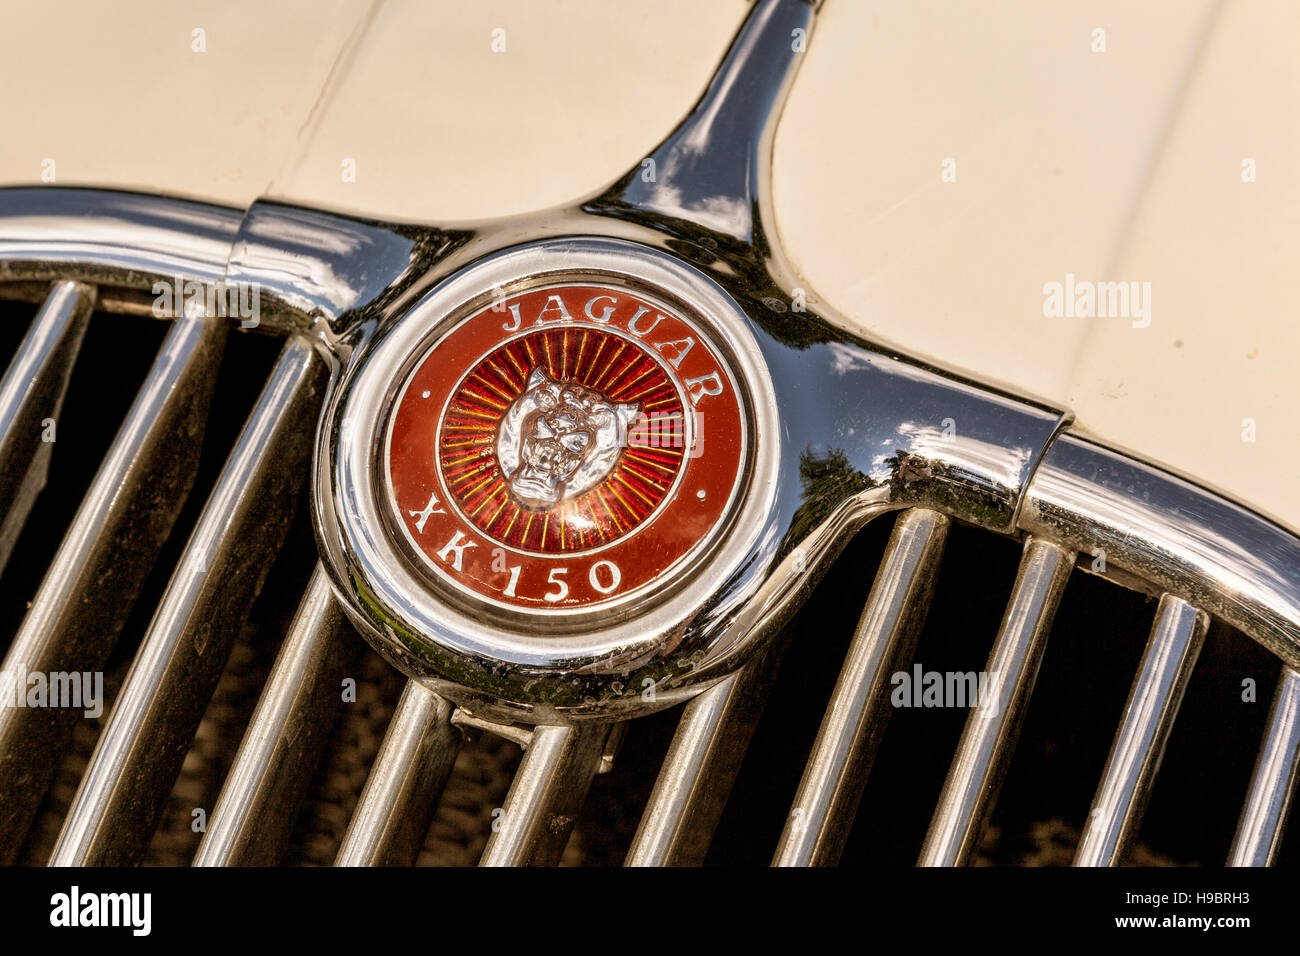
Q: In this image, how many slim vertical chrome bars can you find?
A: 11